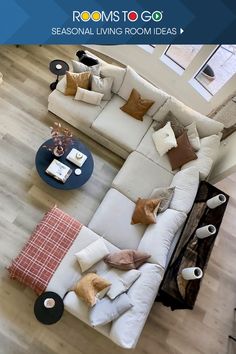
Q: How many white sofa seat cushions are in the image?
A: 6